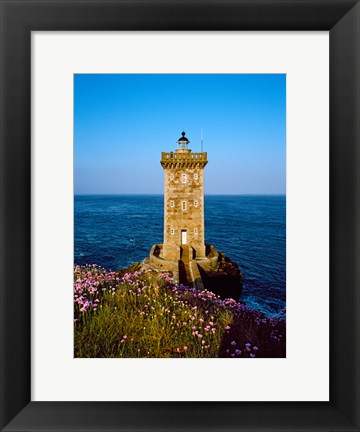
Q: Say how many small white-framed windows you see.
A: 8